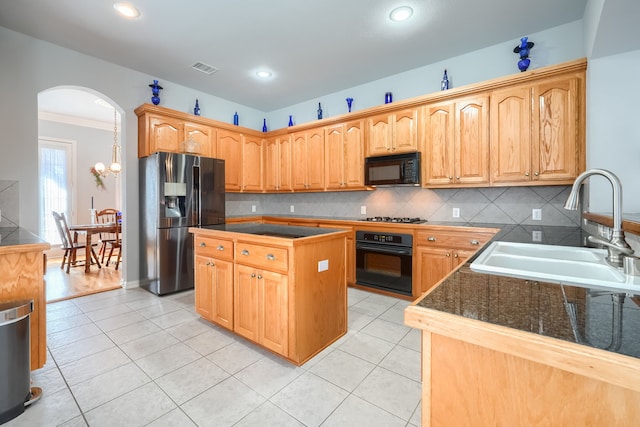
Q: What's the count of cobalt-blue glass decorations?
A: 10